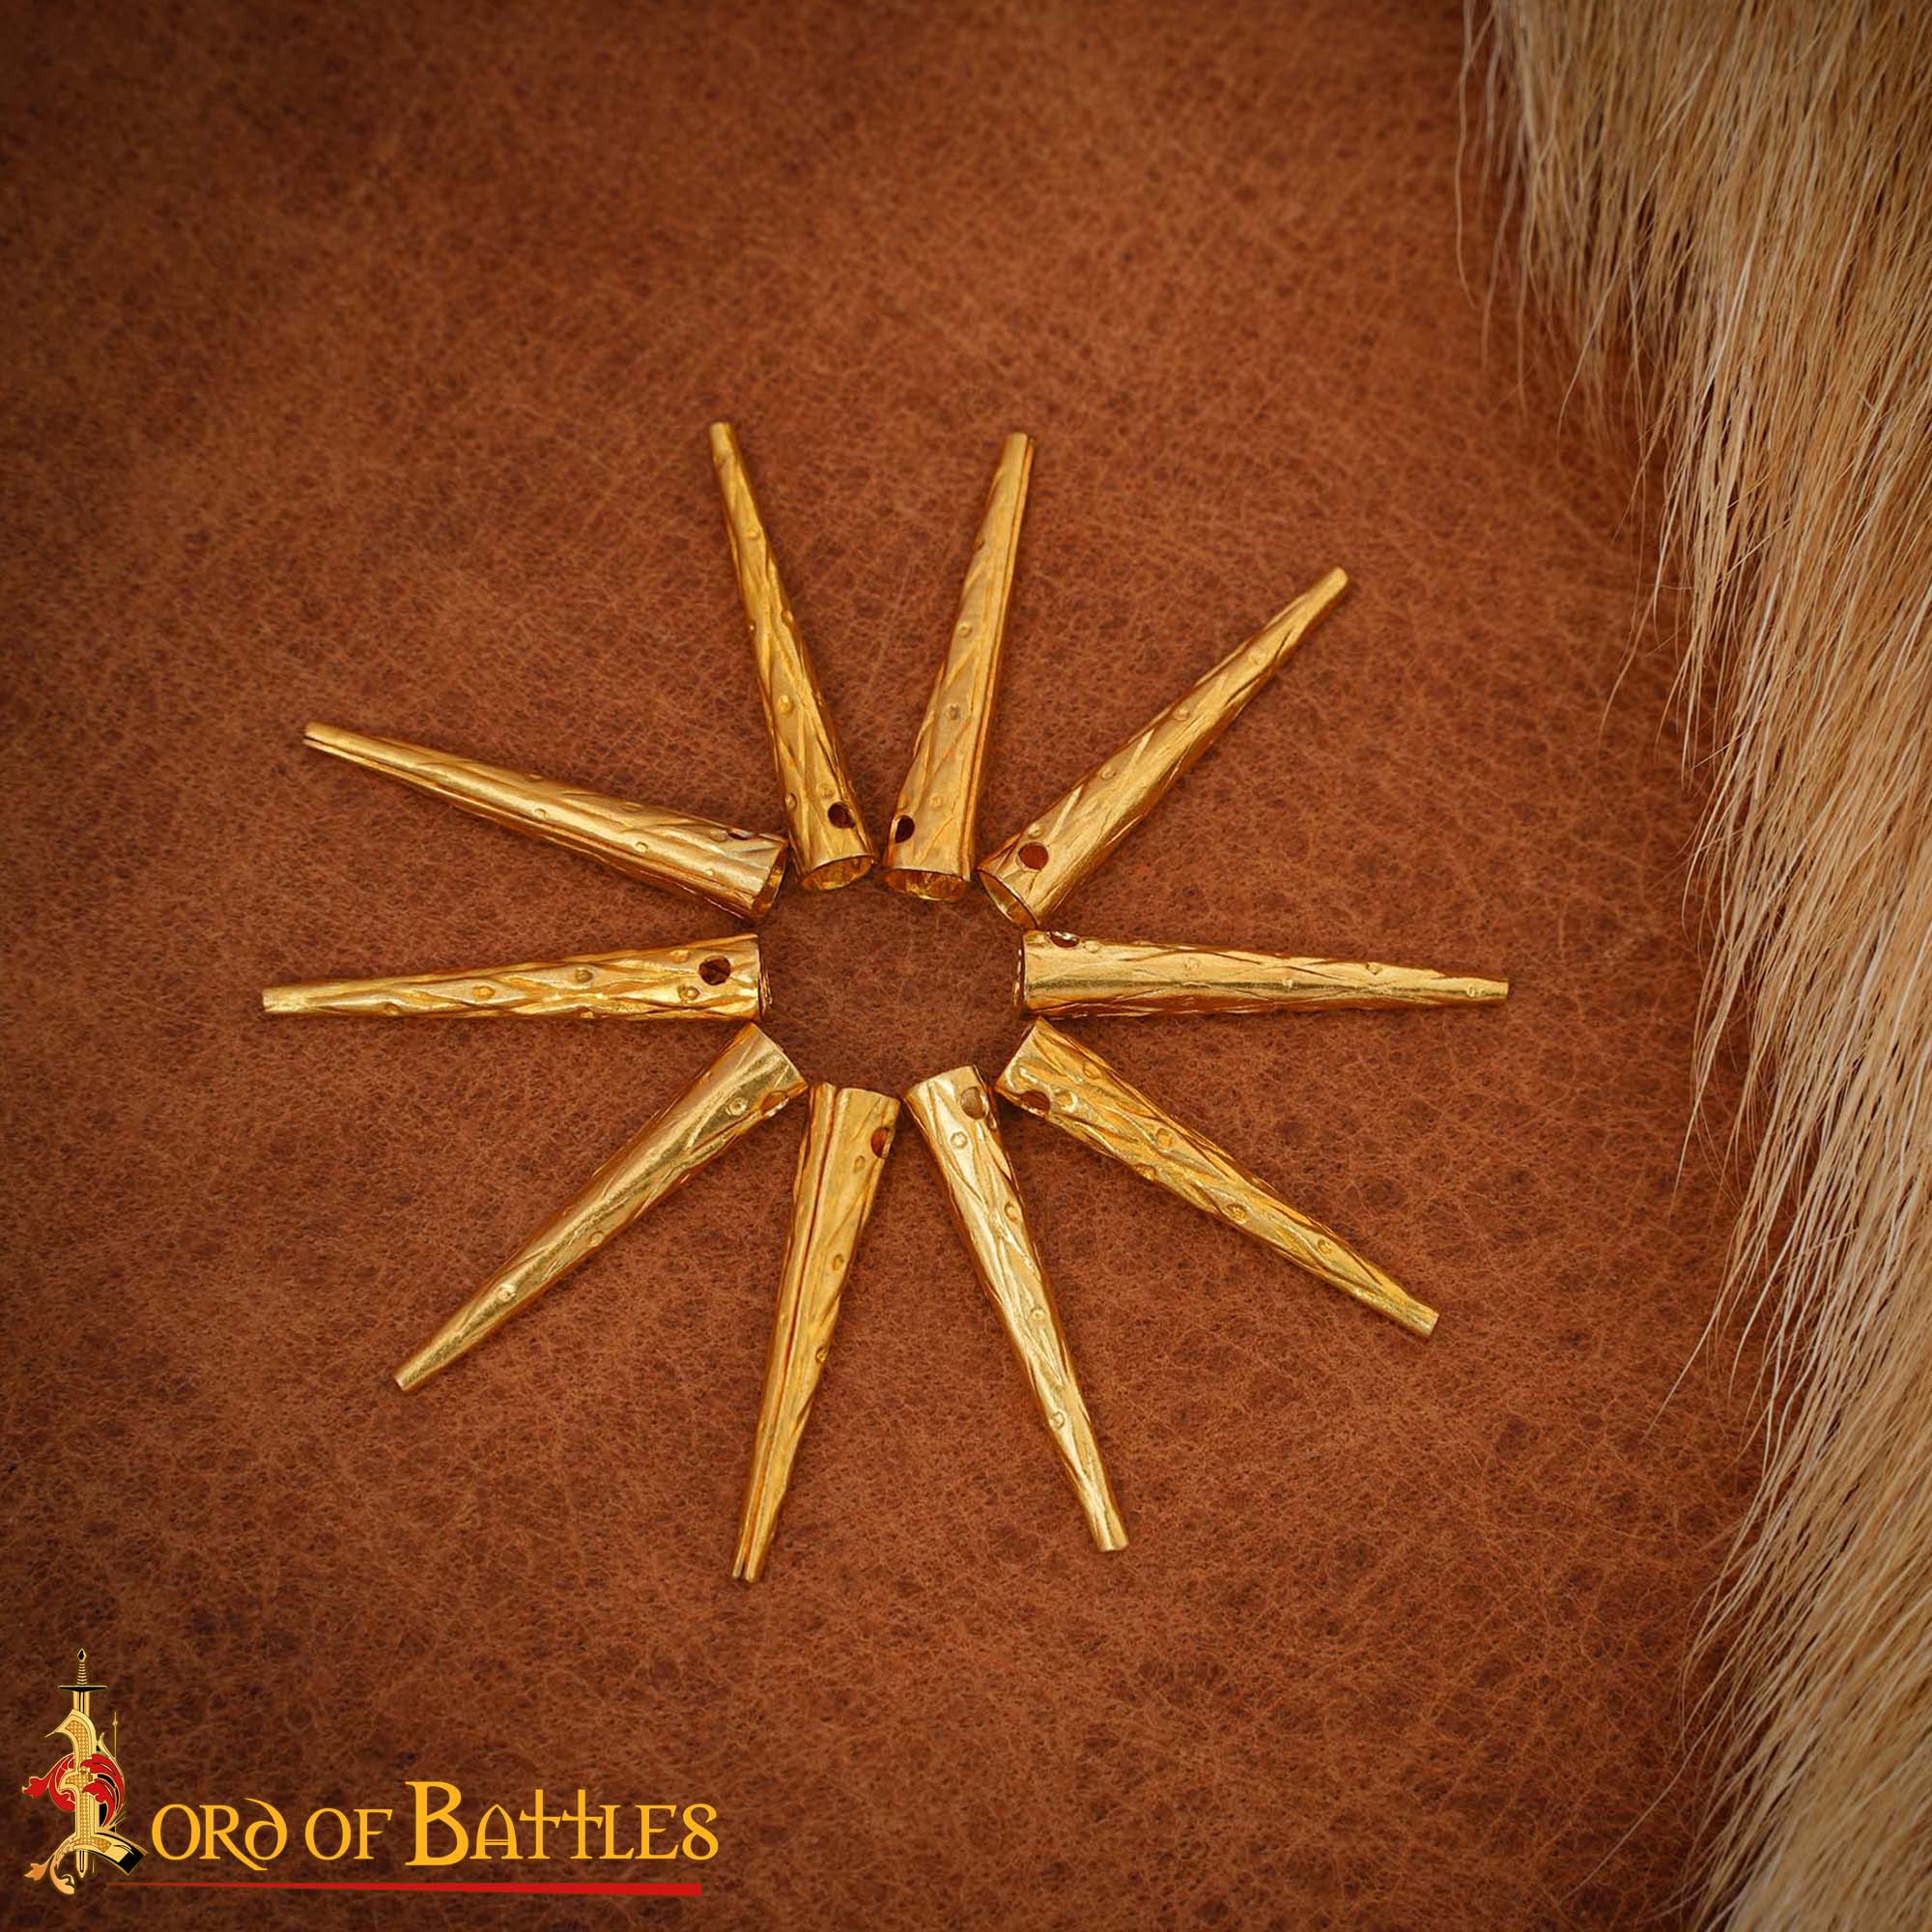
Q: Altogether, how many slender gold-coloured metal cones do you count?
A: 10